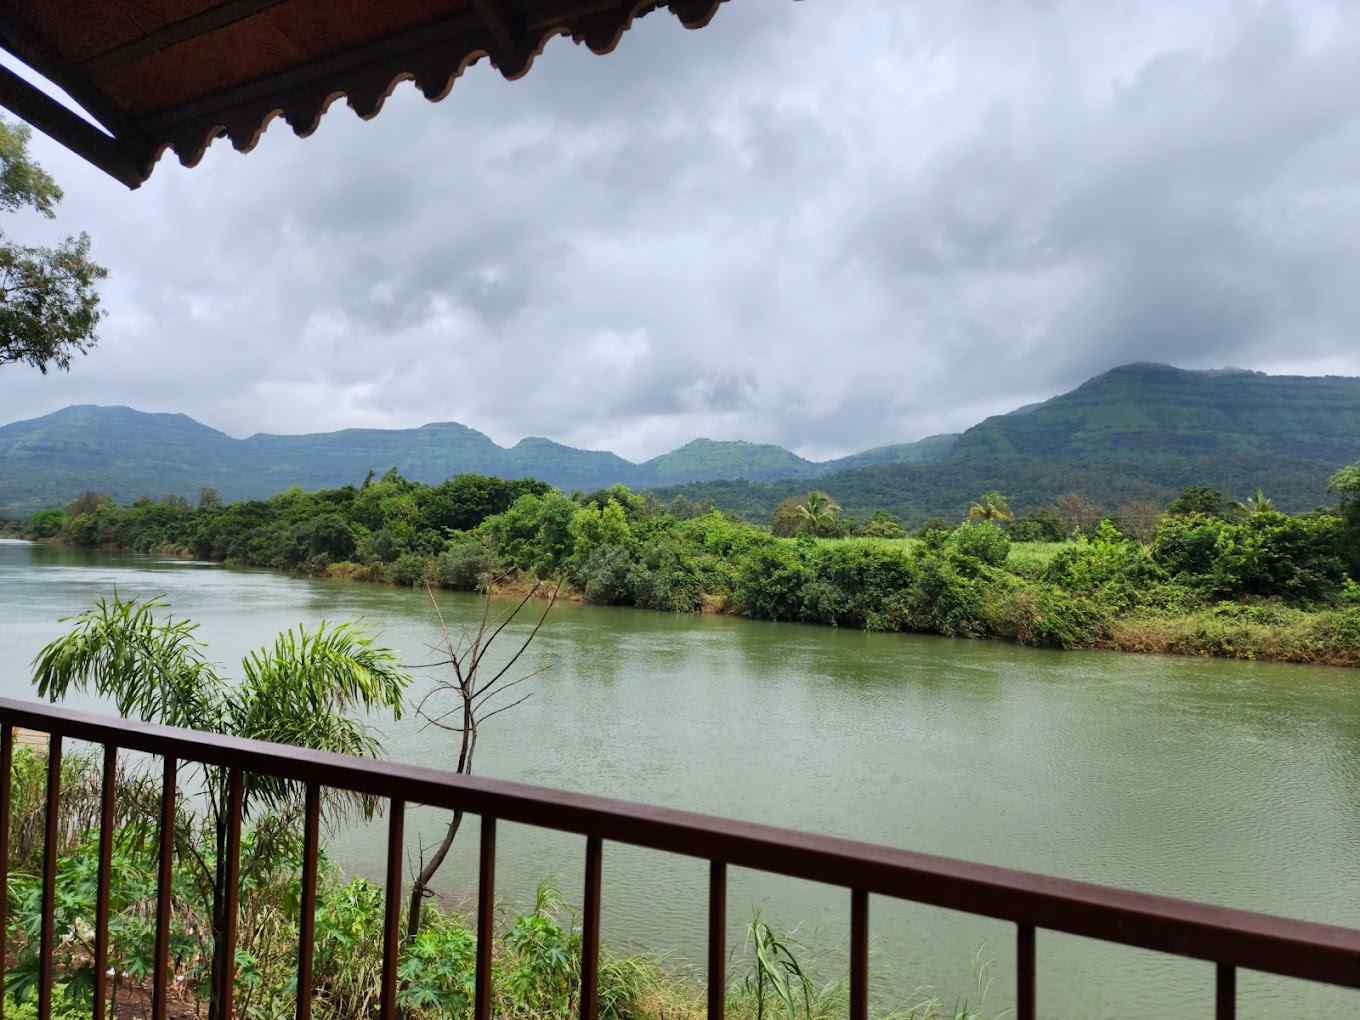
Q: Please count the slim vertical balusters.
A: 13